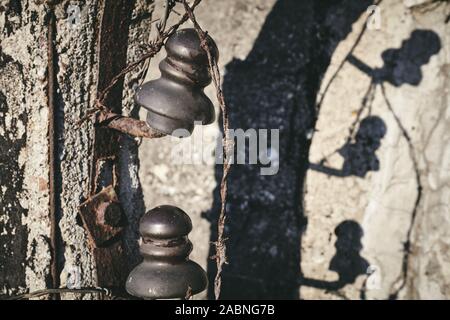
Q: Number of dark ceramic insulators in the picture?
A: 2